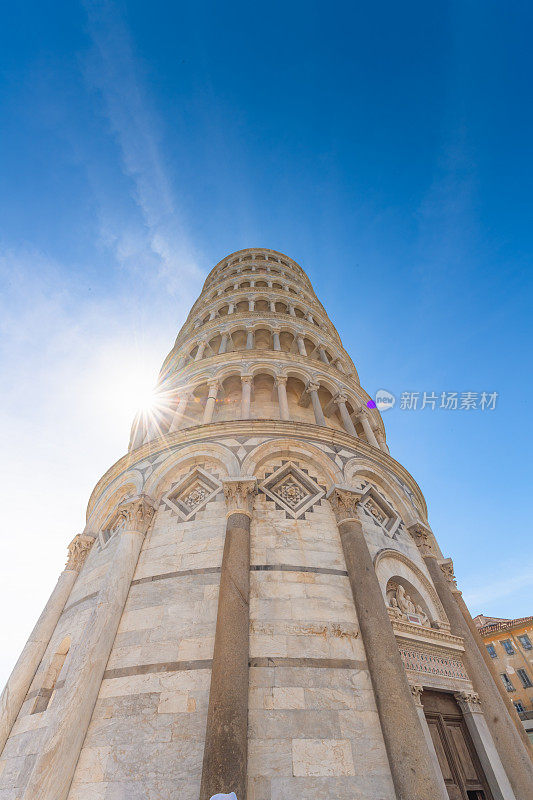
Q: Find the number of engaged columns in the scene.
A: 6